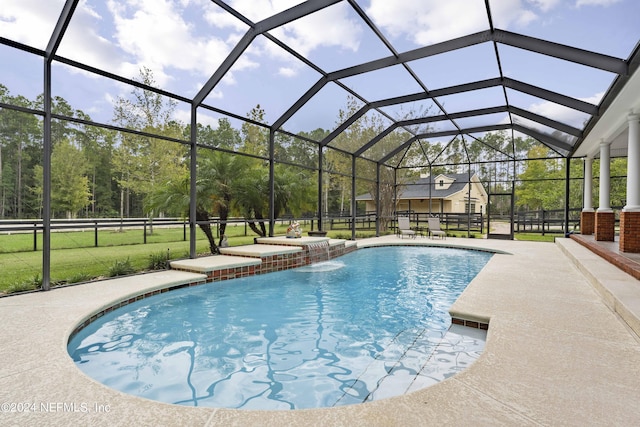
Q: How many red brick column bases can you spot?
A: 3